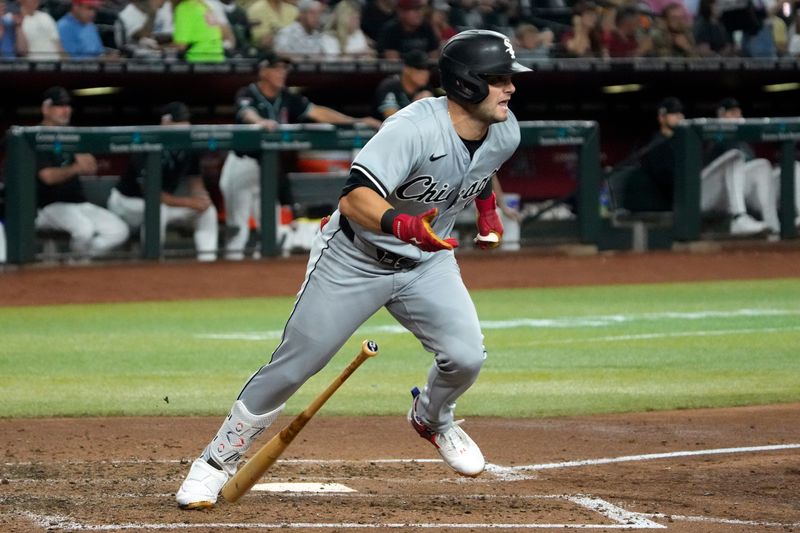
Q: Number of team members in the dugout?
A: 6